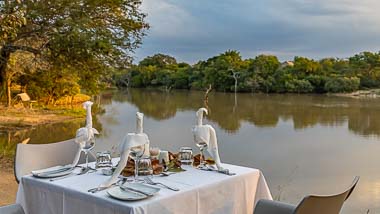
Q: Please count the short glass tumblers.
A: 3